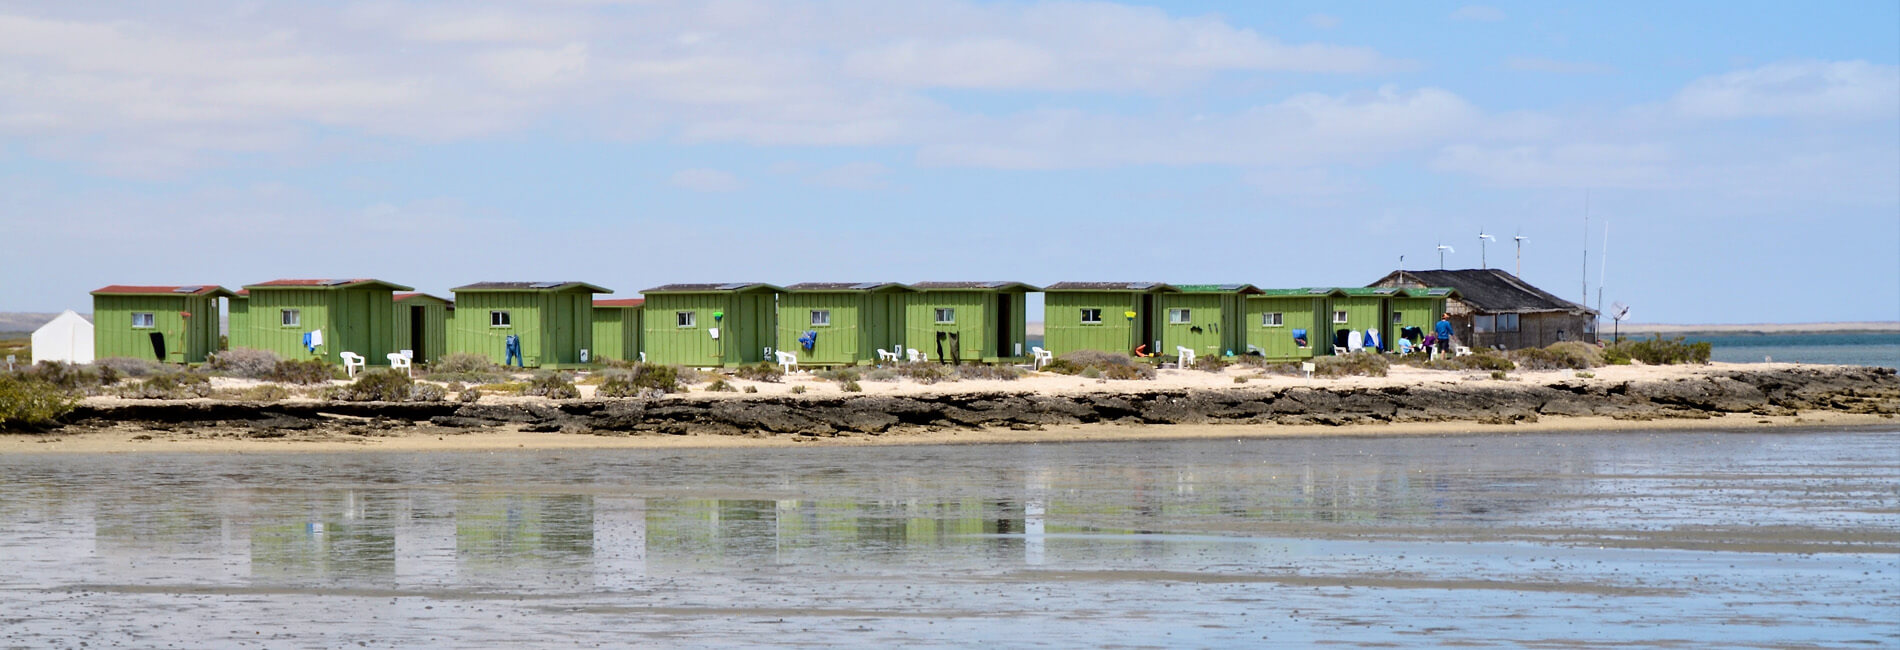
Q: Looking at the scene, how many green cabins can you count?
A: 14